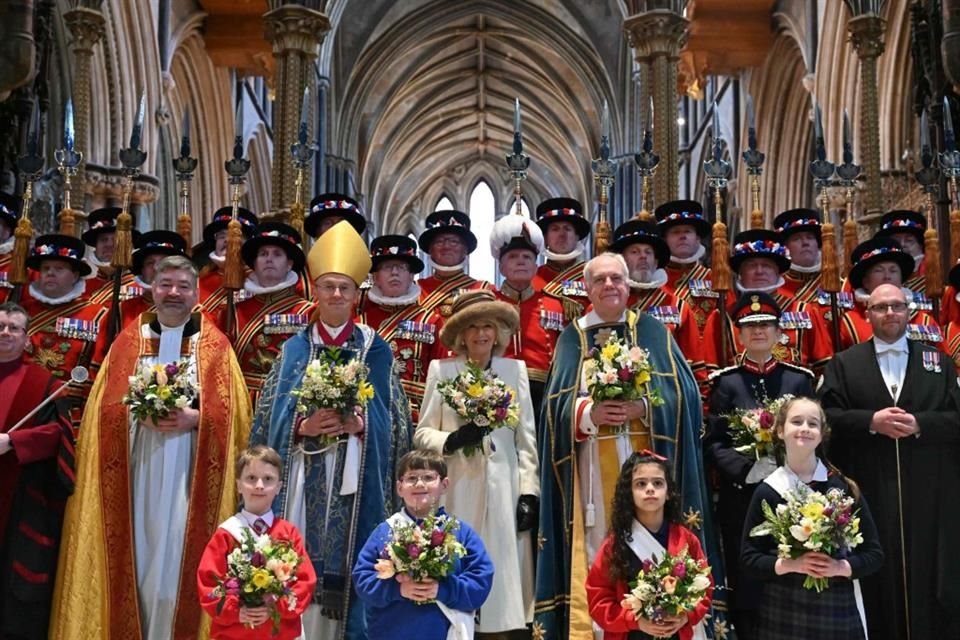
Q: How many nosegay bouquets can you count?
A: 9